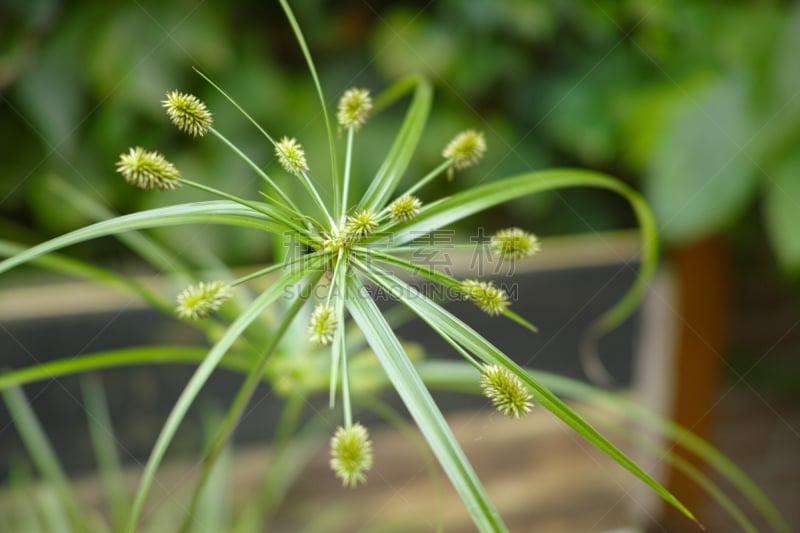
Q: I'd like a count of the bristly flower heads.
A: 13